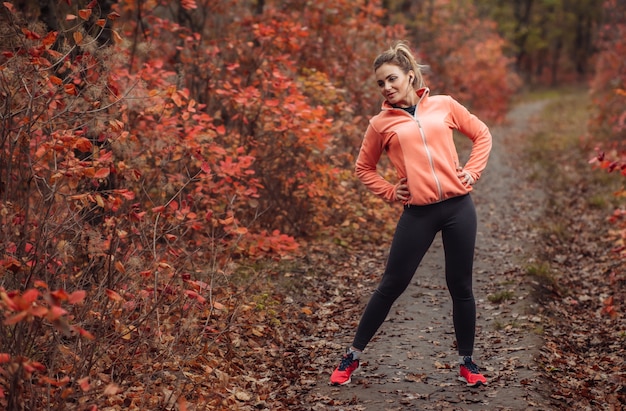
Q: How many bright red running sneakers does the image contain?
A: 2